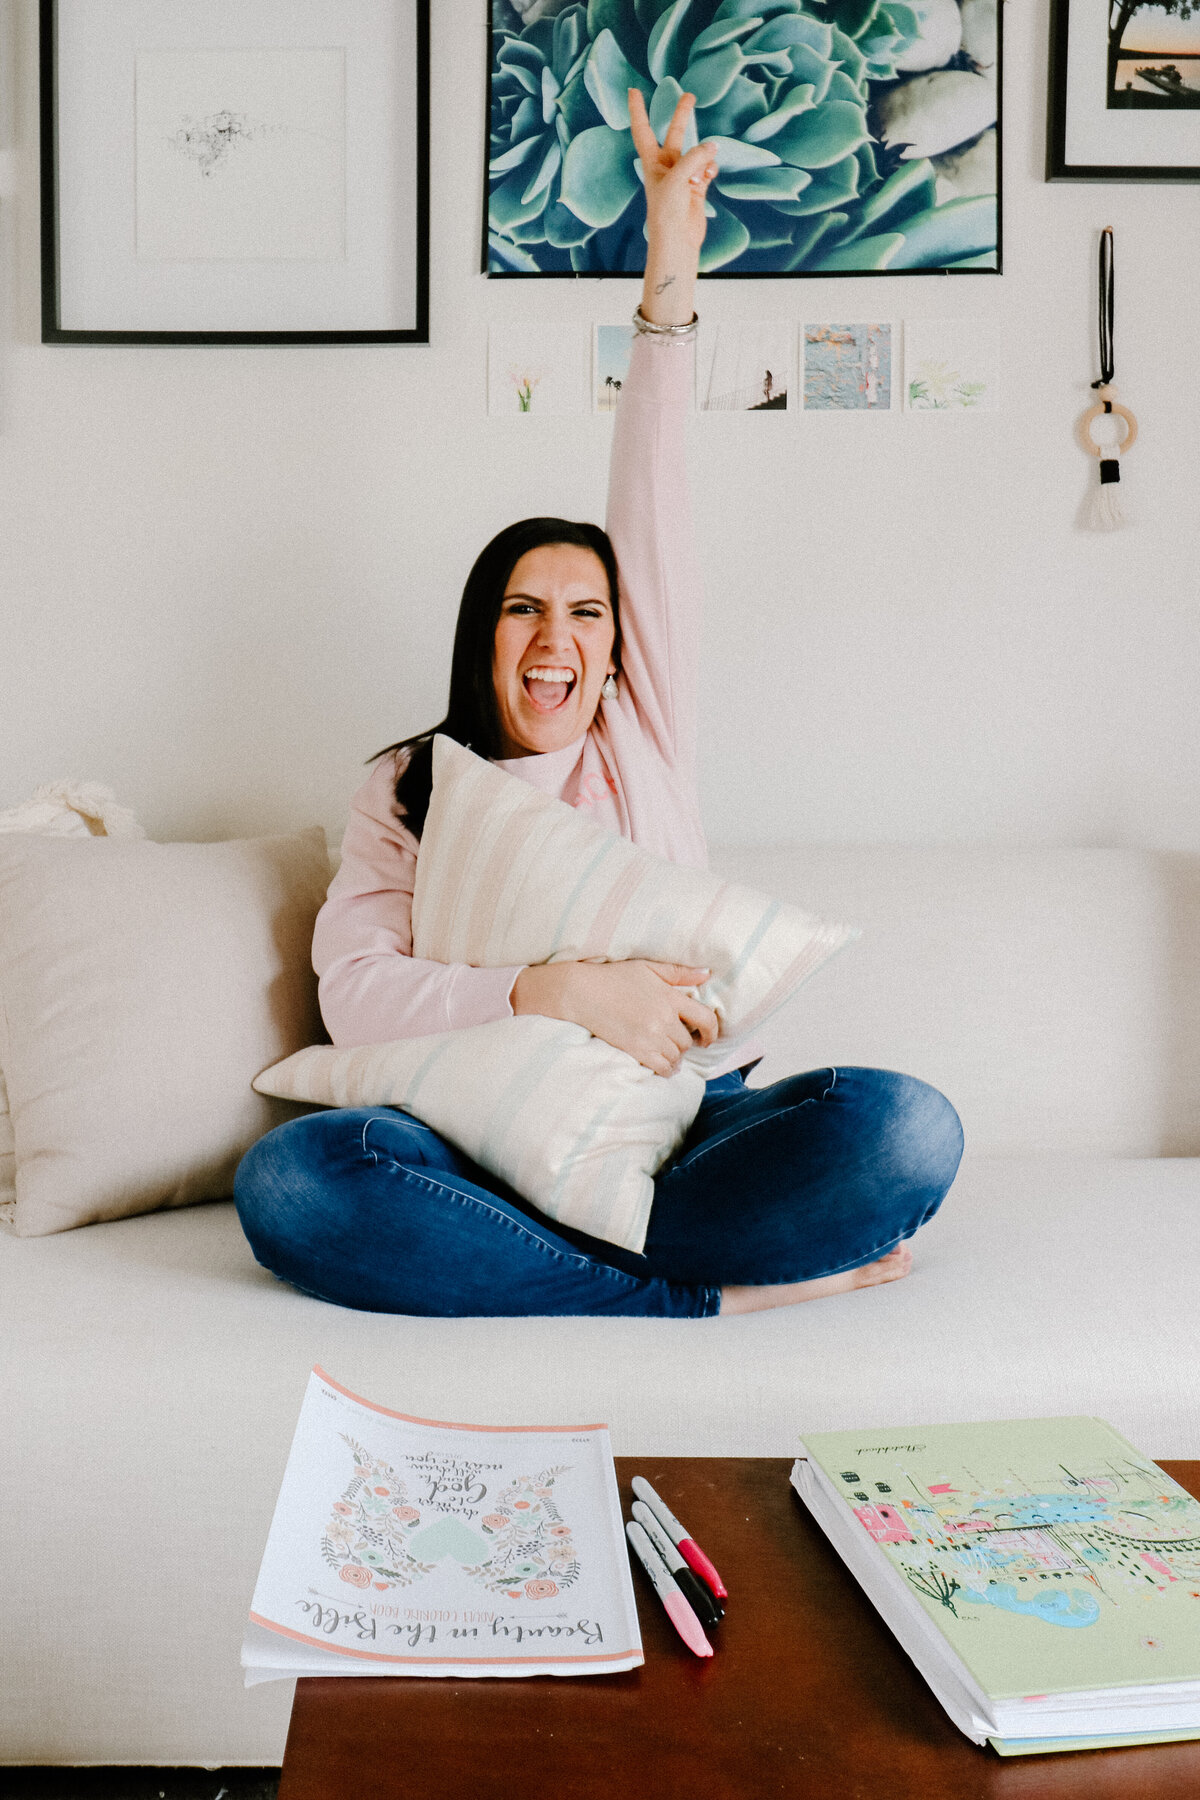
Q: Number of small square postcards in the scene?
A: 5